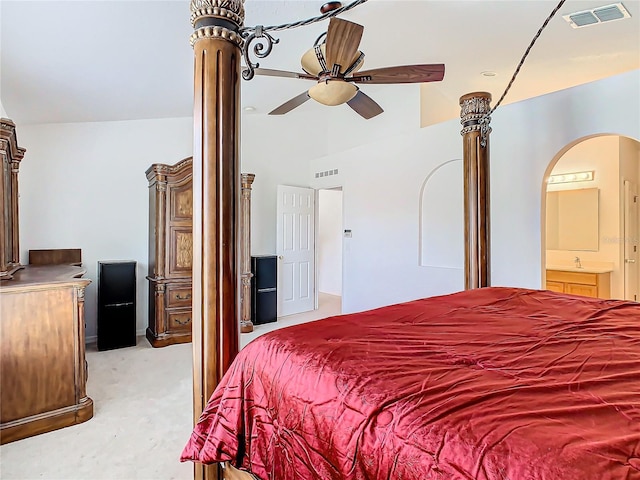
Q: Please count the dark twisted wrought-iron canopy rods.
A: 2